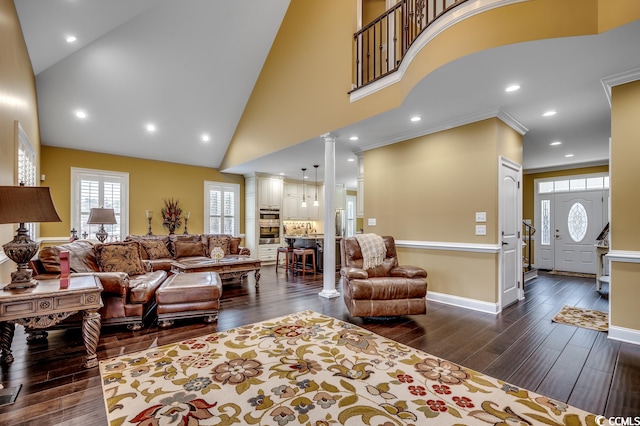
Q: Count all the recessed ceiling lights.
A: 13